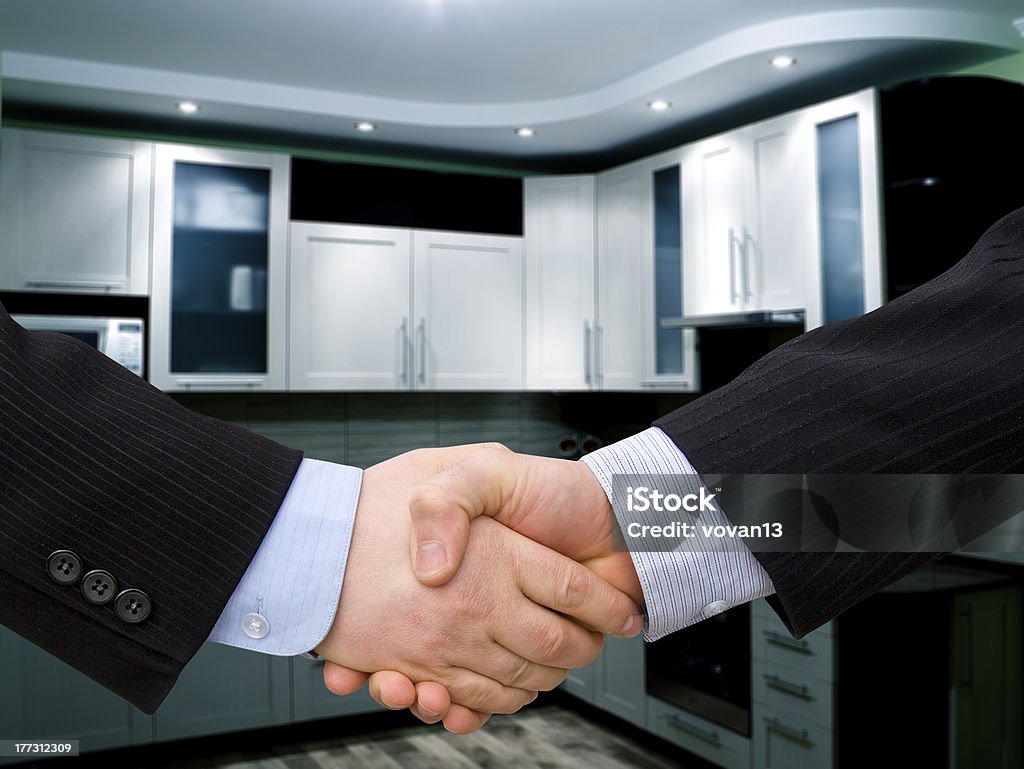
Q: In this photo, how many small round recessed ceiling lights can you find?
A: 5